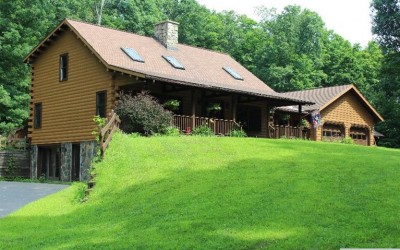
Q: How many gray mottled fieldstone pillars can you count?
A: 3